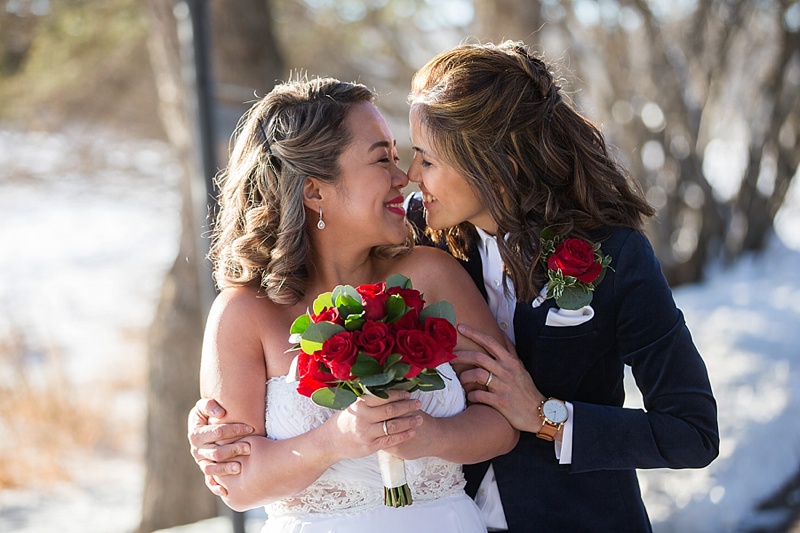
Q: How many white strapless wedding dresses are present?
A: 1